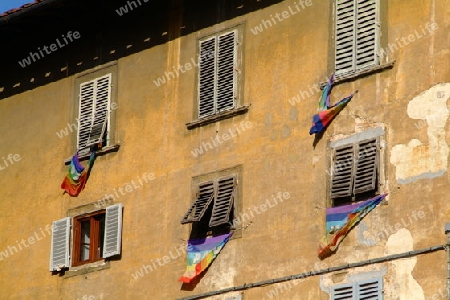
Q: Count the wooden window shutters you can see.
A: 14